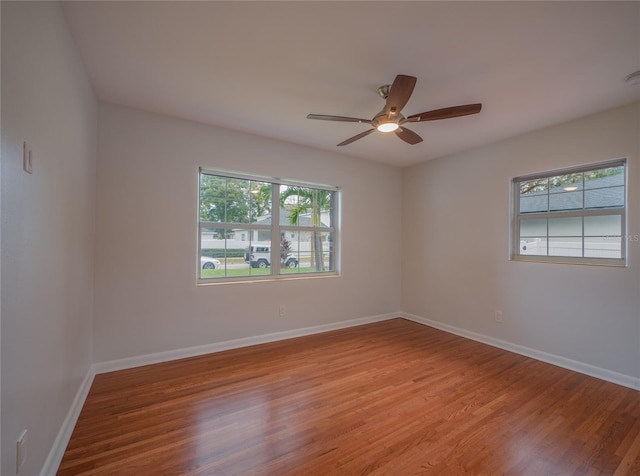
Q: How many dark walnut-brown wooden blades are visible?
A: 5